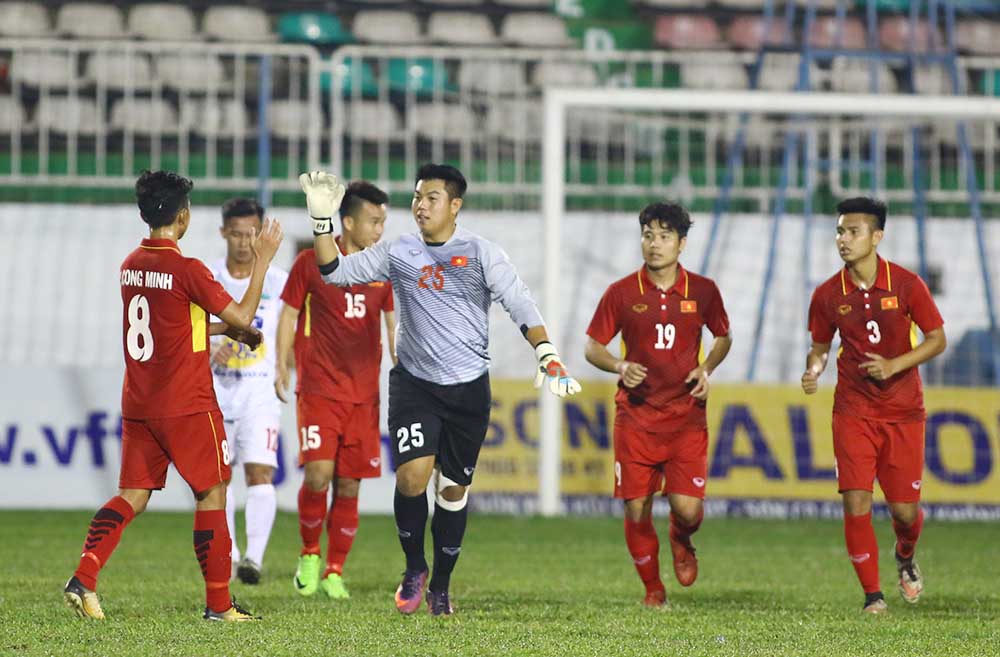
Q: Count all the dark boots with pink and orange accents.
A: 2